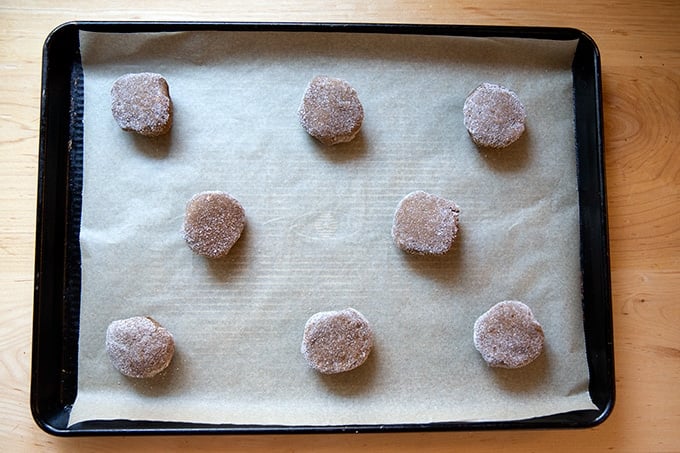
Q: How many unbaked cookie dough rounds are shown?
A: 8